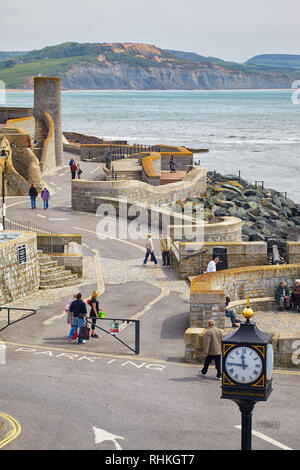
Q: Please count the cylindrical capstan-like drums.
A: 0